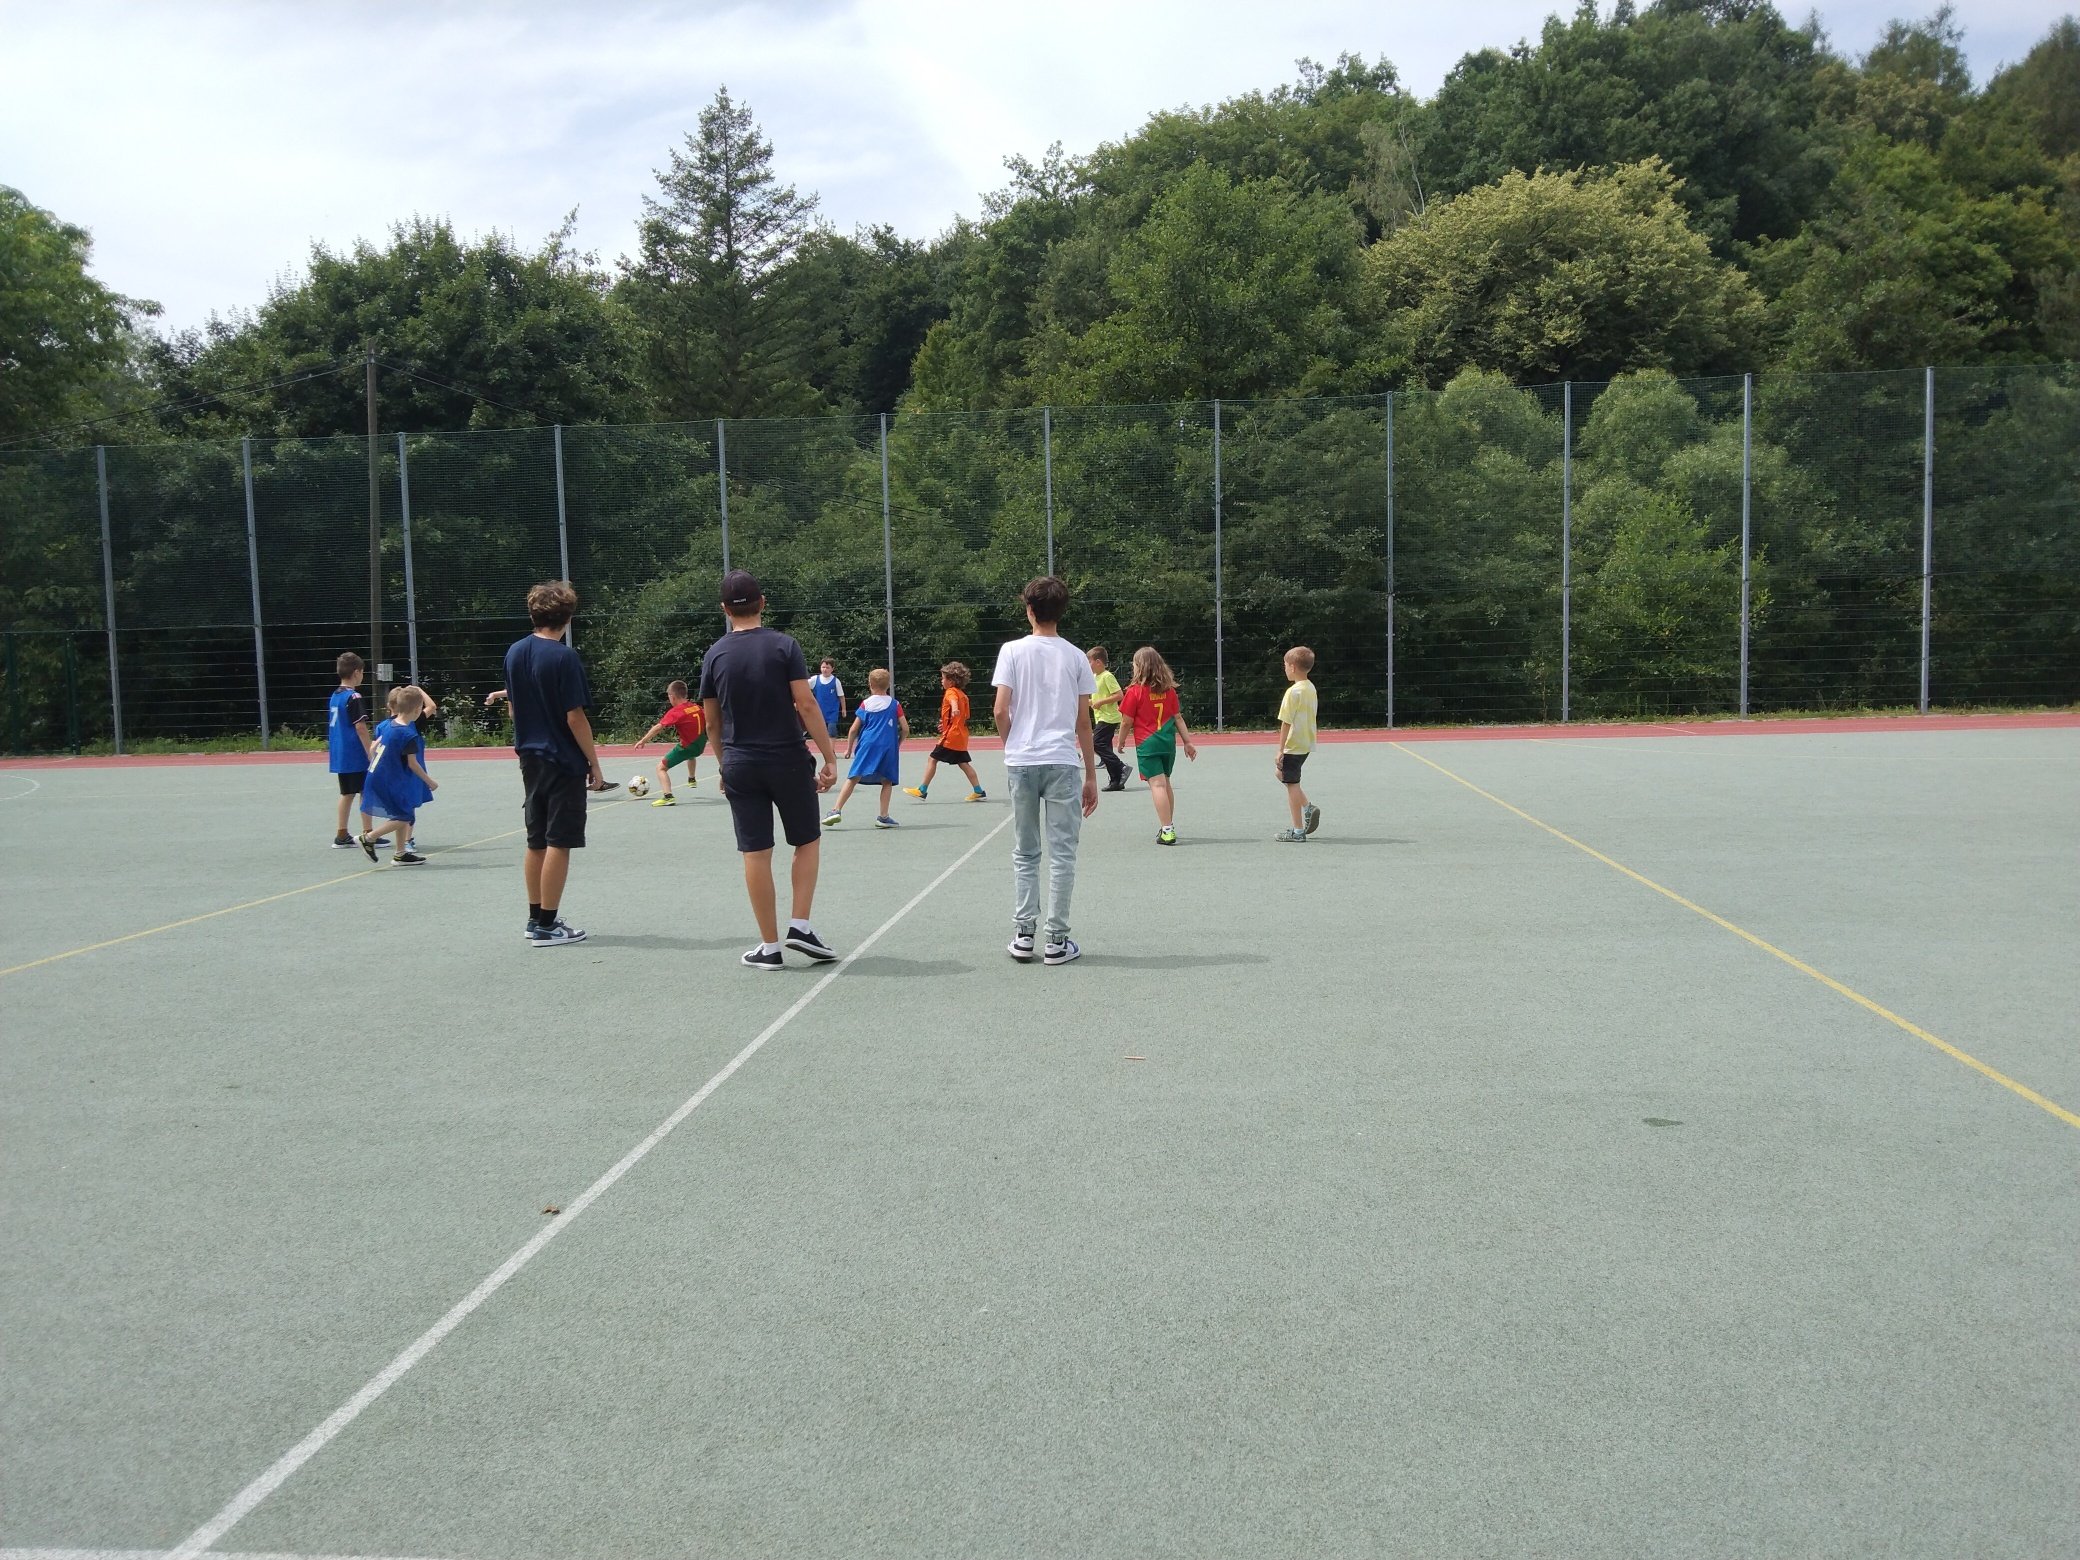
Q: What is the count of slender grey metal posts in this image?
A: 12